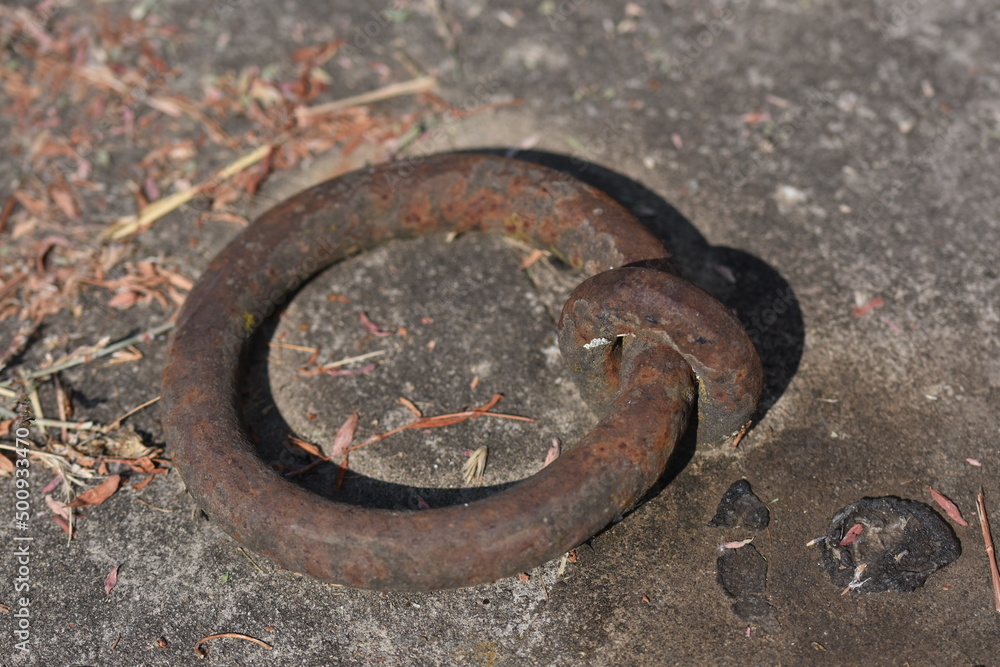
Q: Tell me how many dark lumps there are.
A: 3